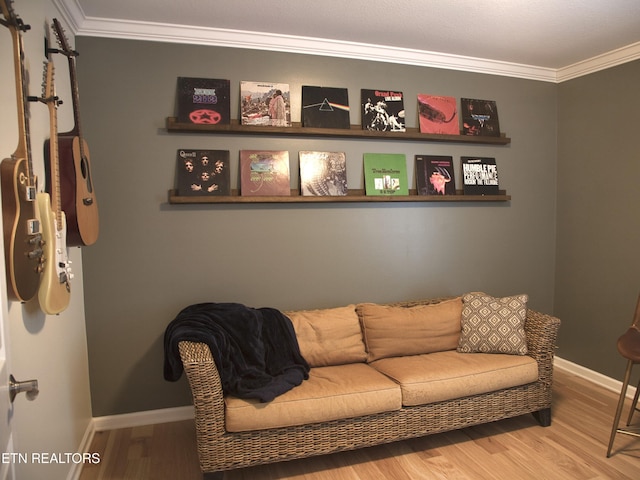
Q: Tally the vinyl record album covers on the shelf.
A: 12